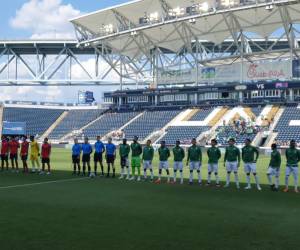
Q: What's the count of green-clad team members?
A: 11